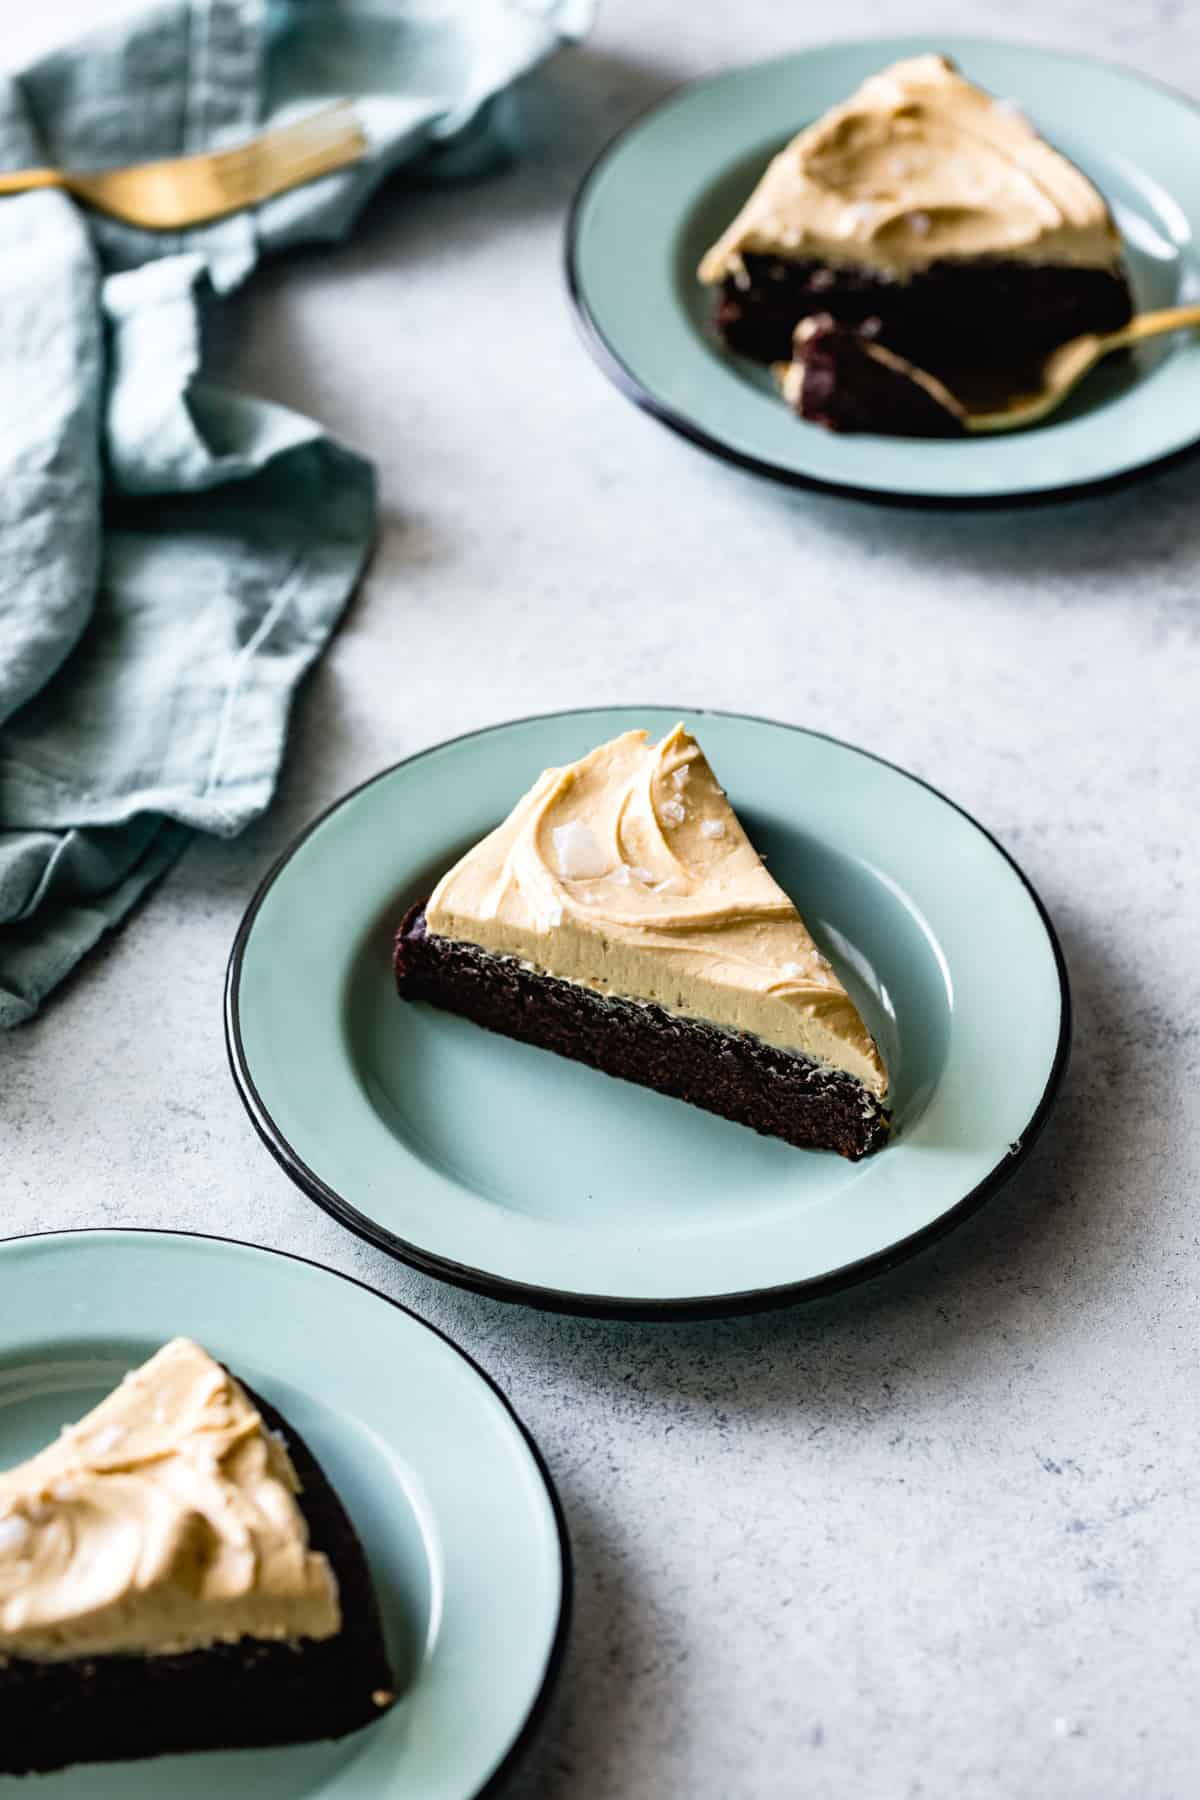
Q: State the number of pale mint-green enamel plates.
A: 3